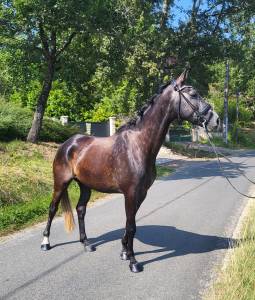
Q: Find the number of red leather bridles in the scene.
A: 0